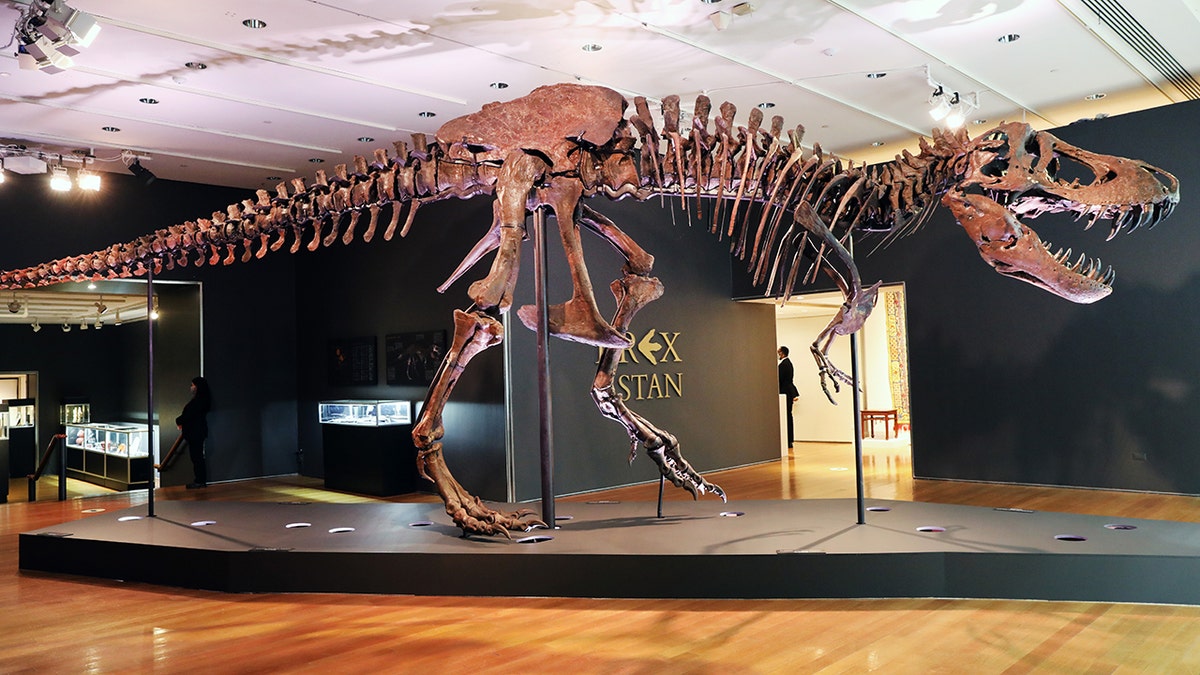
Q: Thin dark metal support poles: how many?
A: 4